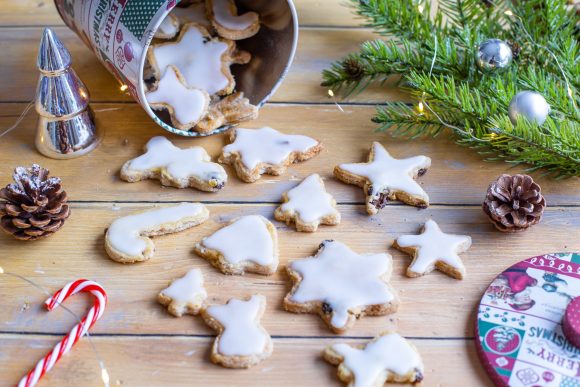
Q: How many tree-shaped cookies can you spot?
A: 3